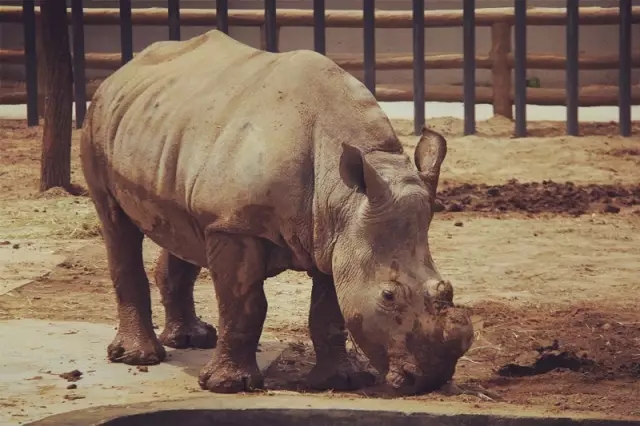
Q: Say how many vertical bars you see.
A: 13